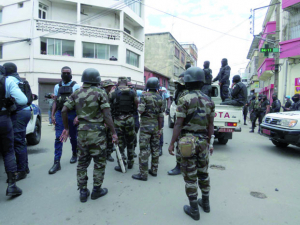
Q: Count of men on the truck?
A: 4